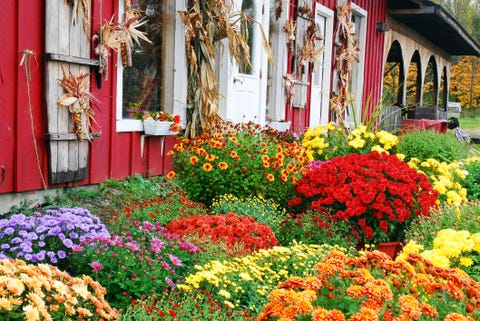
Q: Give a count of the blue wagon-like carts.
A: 0